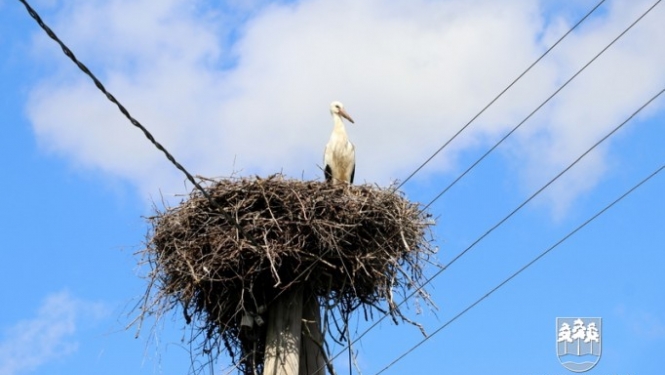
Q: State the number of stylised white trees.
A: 3